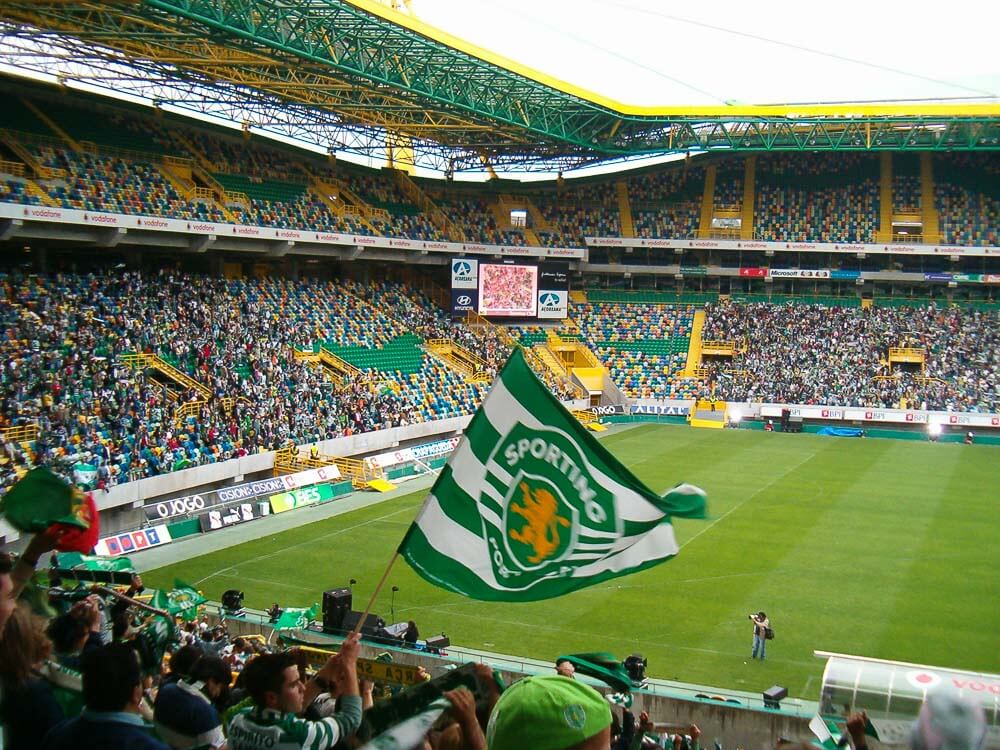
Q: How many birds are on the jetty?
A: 0